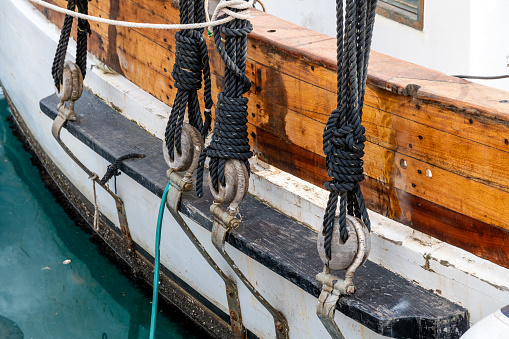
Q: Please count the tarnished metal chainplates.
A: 4